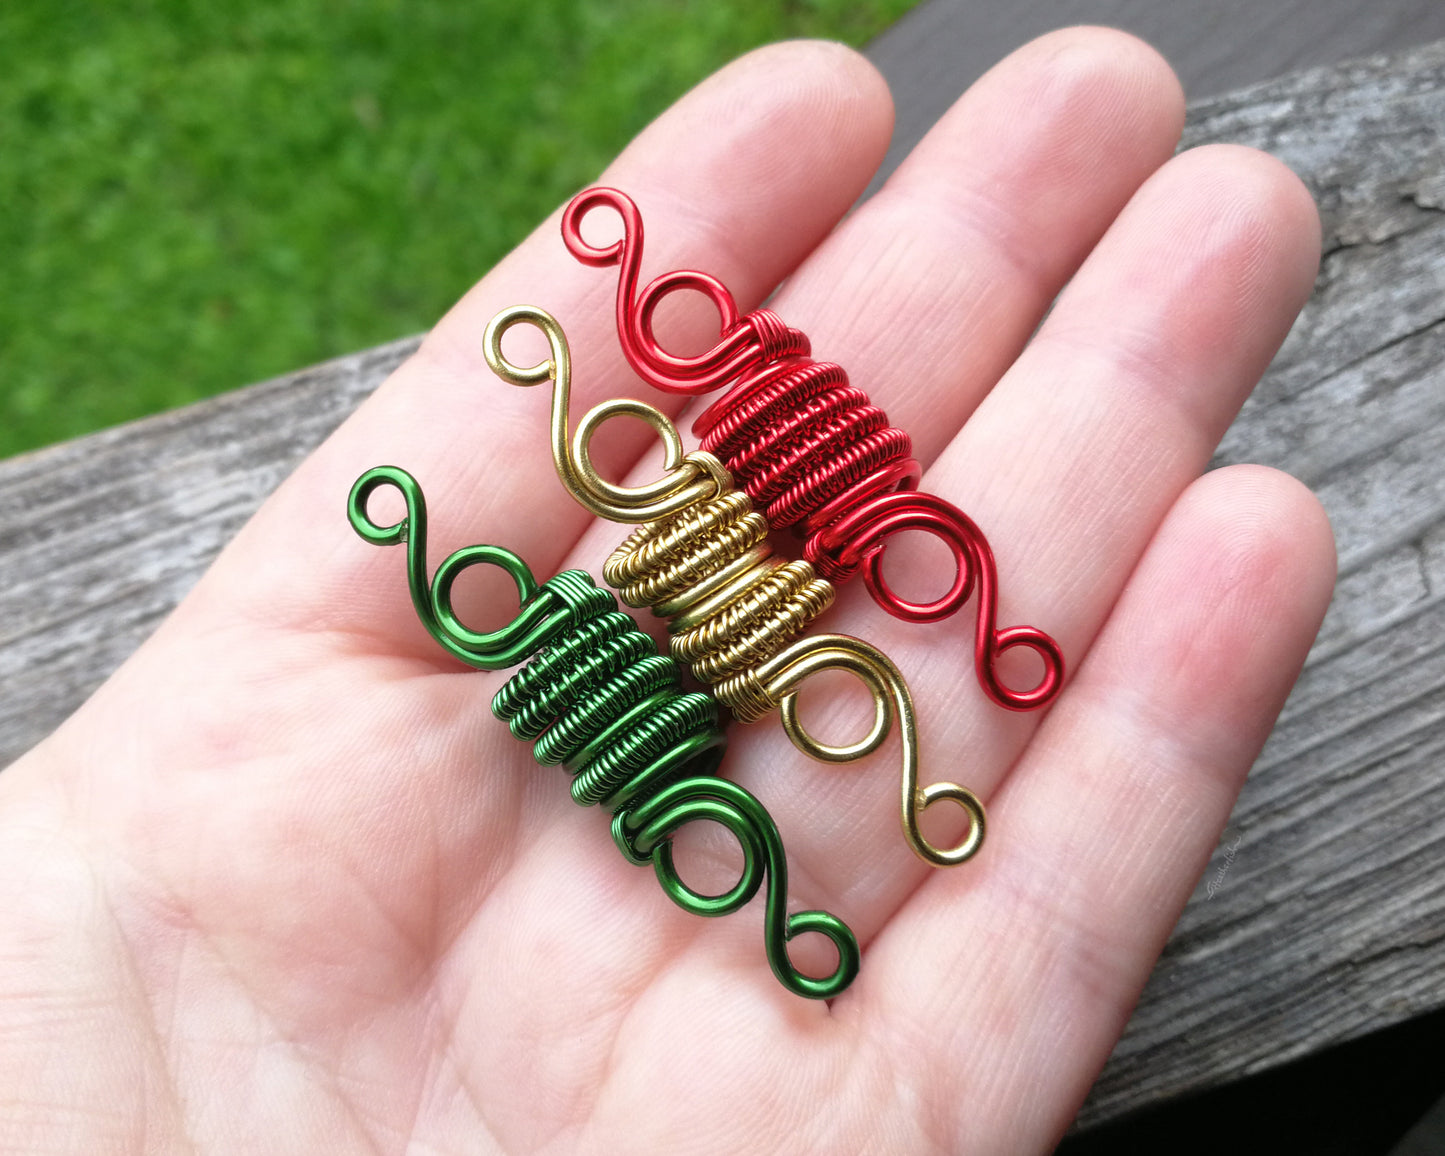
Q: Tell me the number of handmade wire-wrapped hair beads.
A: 3